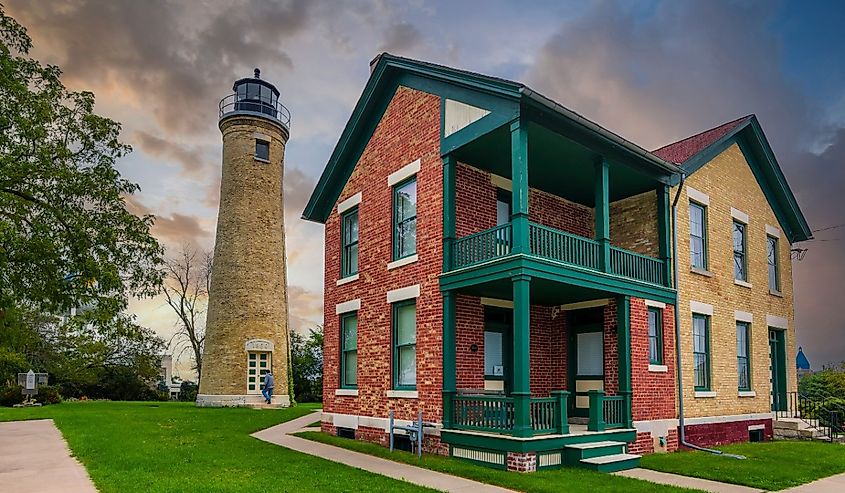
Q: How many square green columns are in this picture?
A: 7